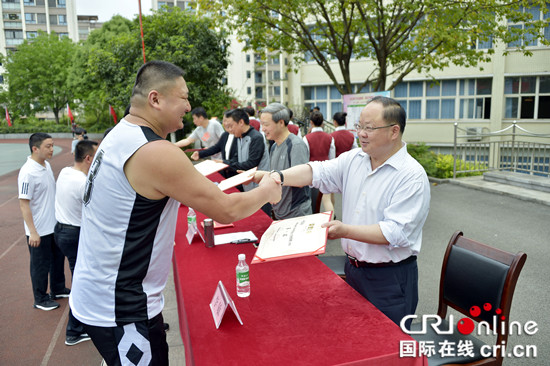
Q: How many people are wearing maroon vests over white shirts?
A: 4